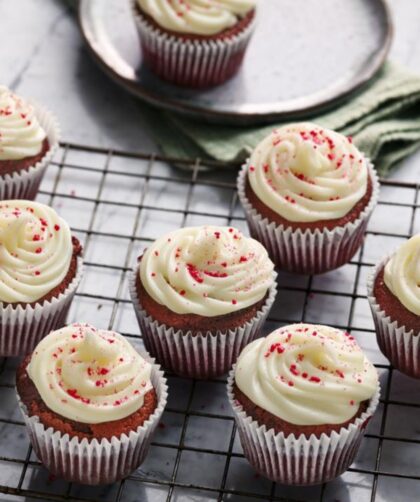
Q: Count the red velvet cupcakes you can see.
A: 8